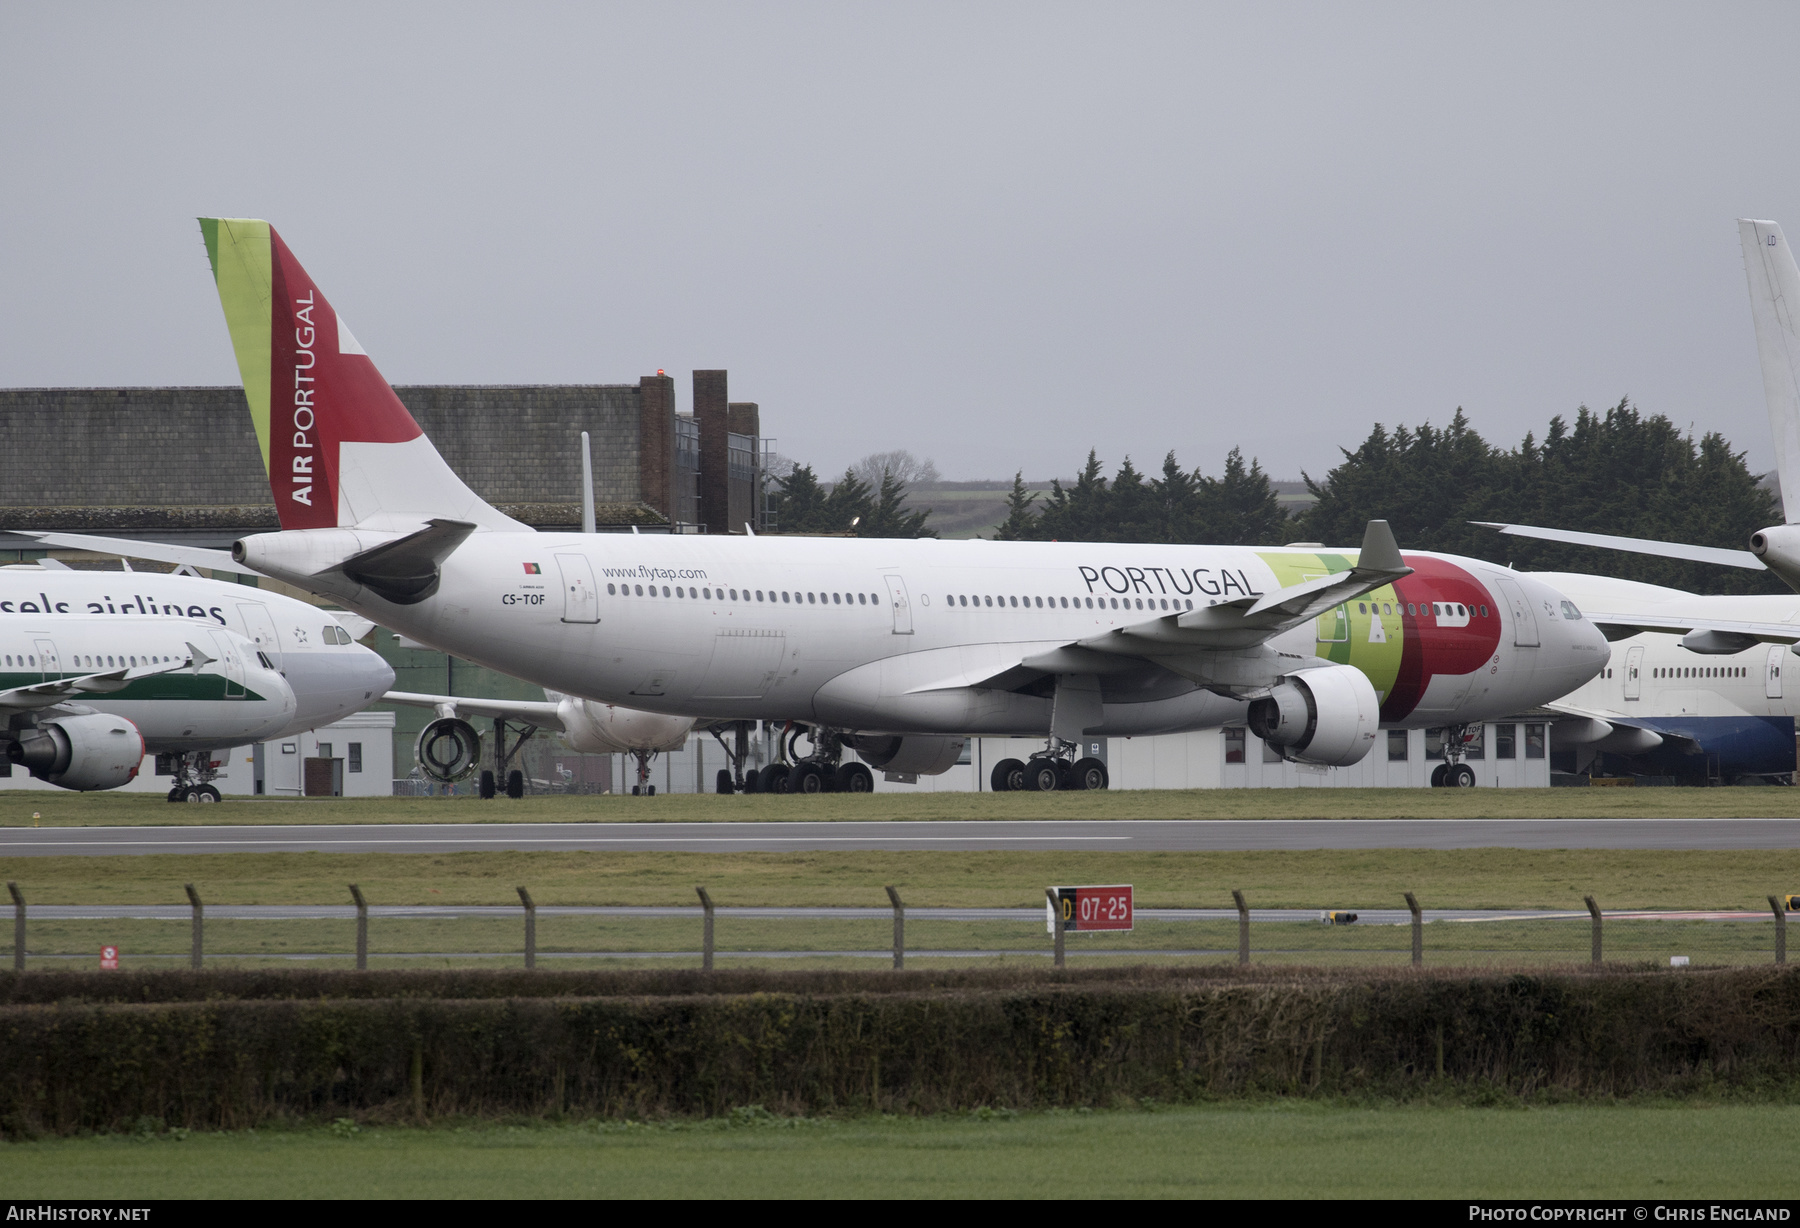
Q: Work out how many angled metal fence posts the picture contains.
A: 11